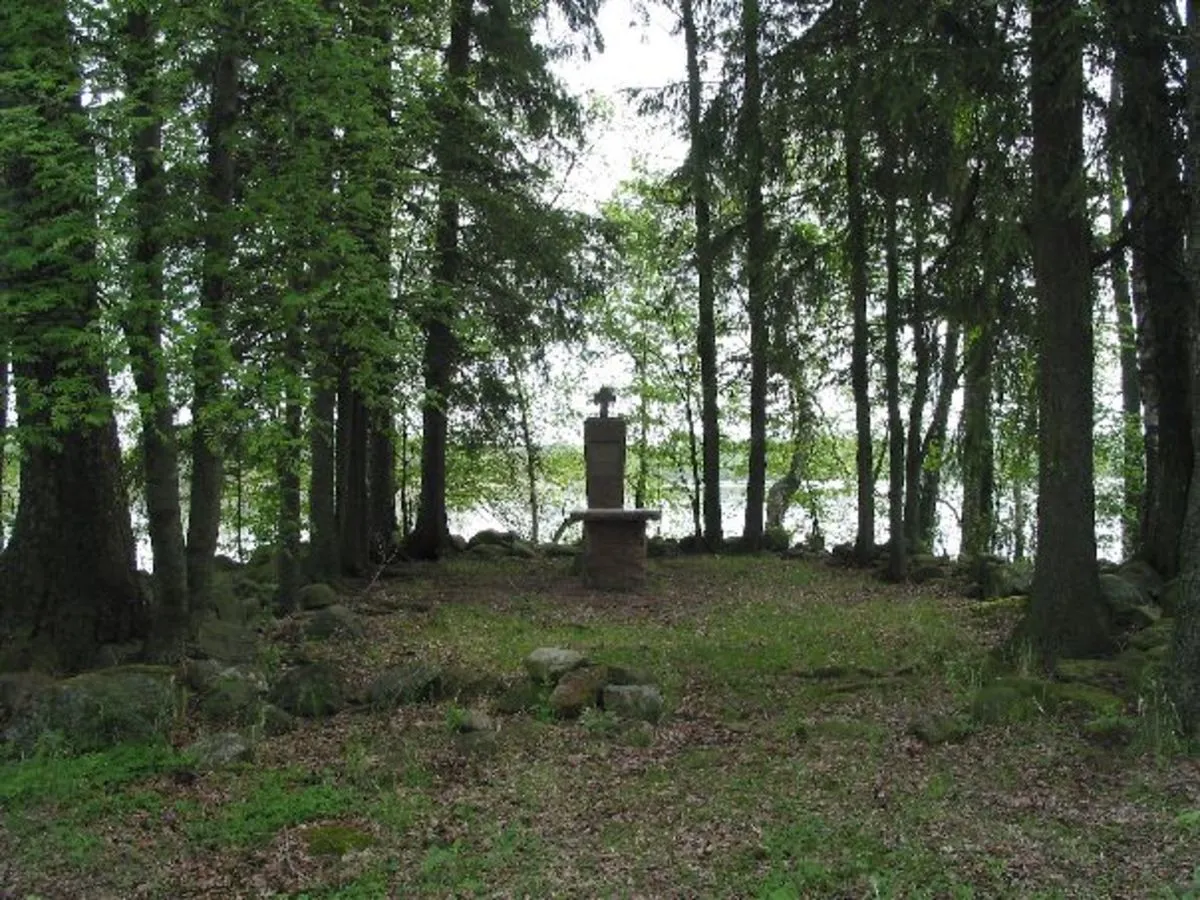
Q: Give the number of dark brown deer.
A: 0